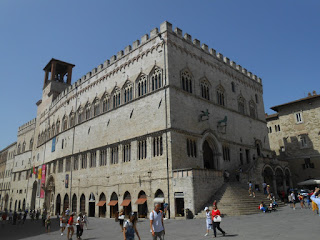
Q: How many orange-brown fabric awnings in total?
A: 4